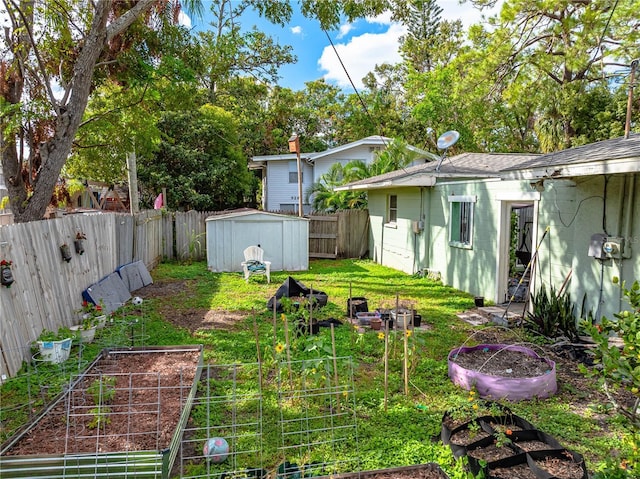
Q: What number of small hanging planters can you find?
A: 3